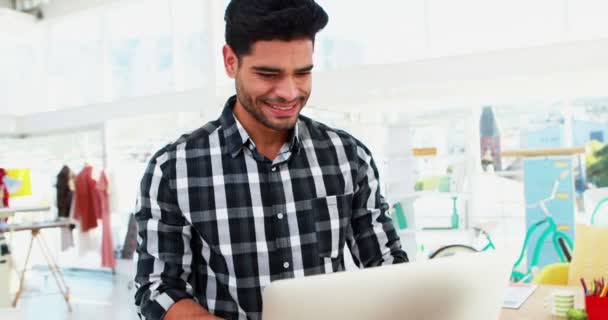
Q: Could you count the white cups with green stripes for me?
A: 1